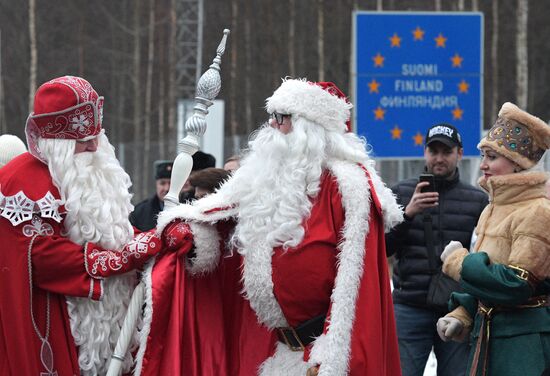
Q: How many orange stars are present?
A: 11